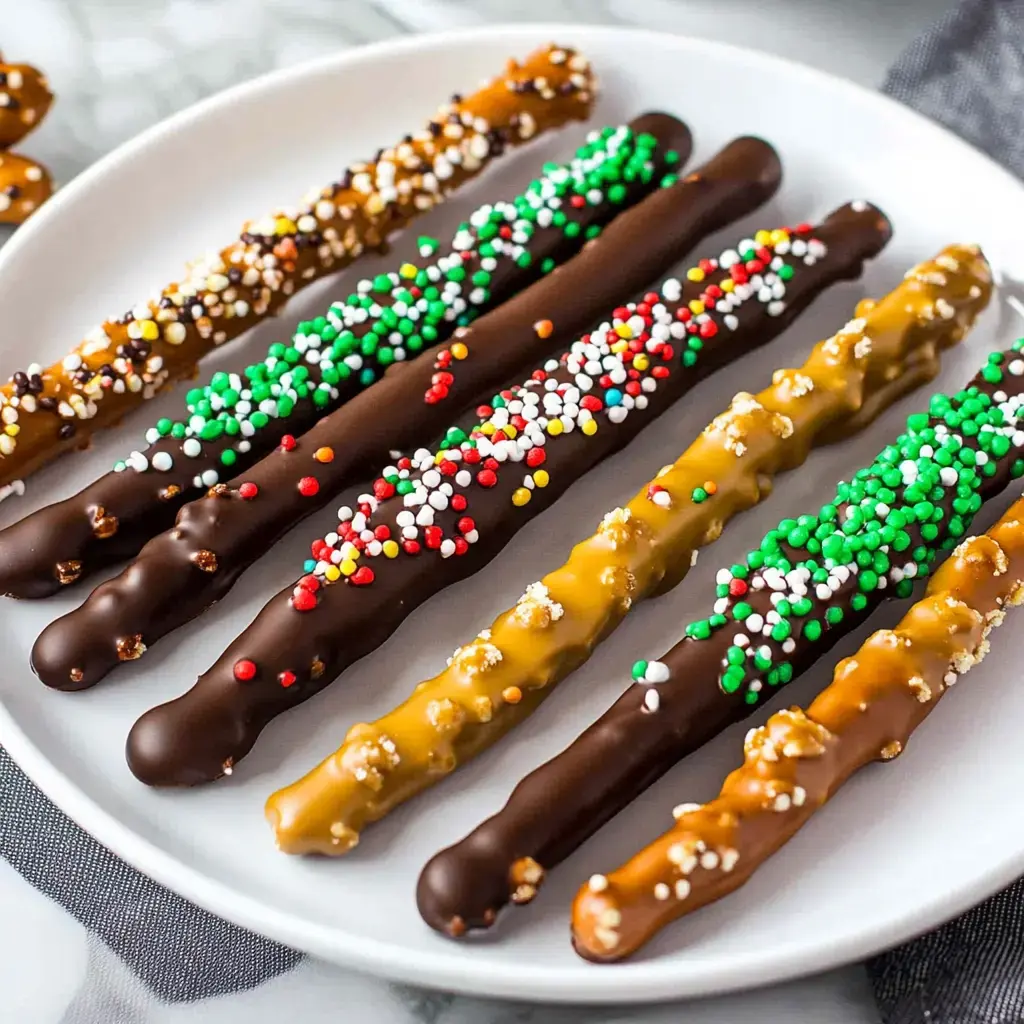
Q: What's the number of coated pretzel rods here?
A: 7